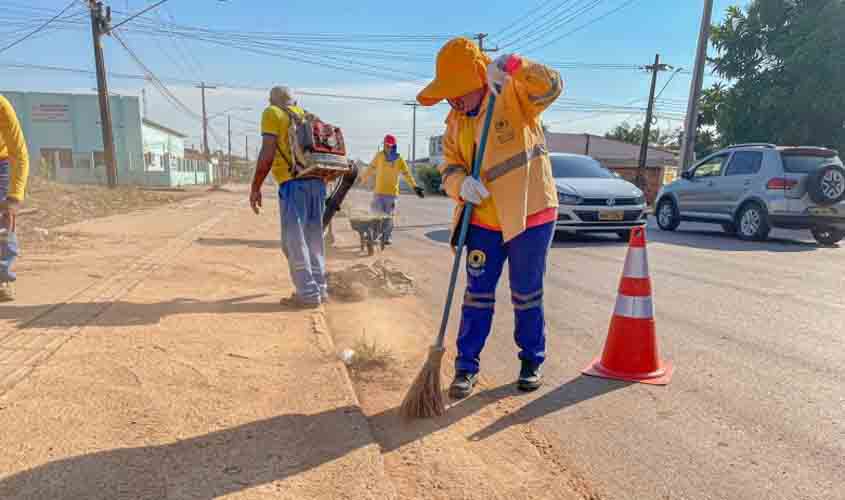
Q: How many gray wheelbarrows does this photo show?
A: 1